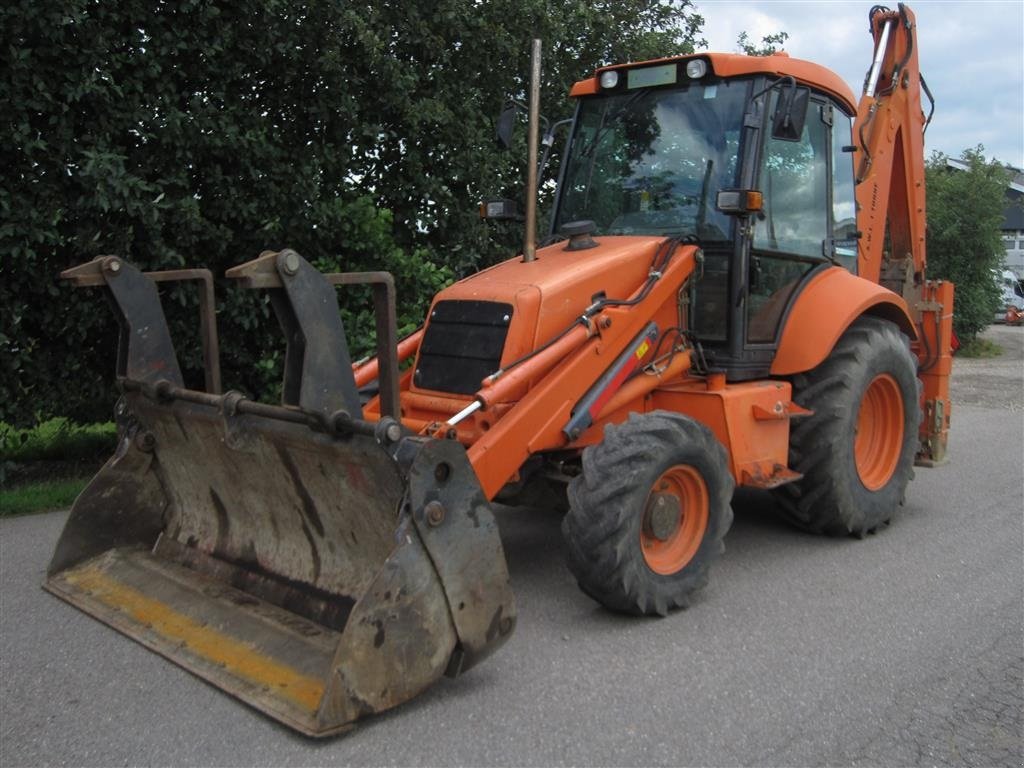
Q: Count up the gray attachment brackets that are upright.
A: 2